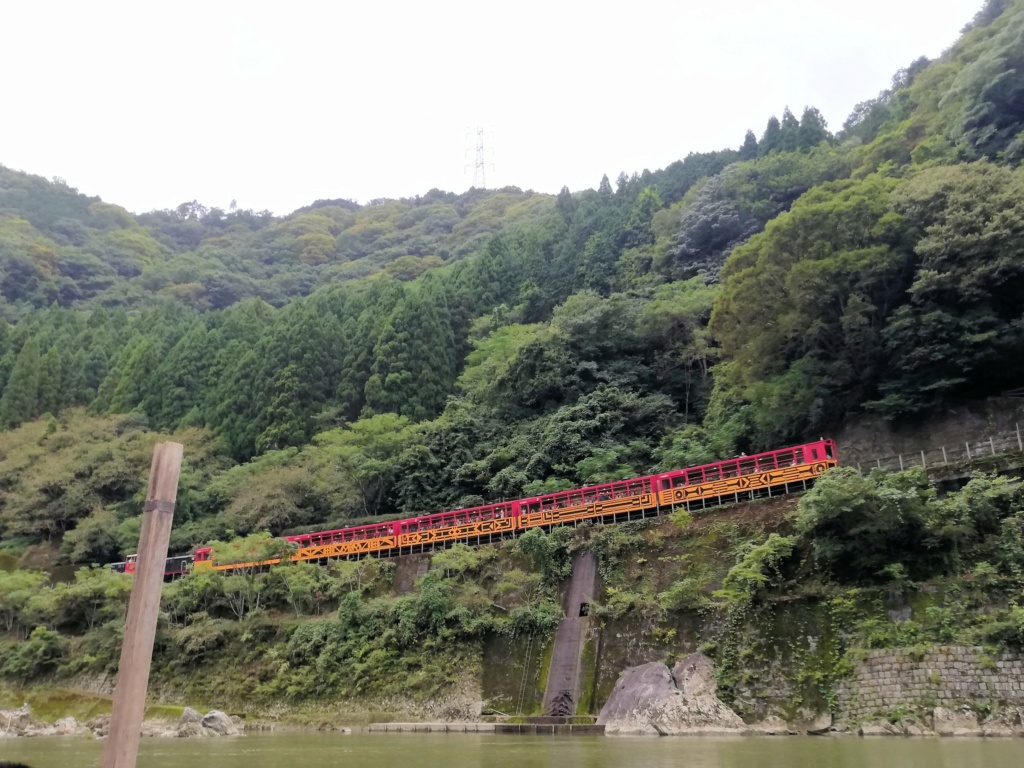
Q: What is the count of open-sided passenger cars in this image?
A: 5